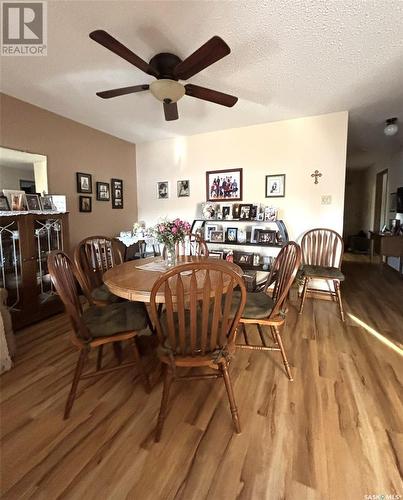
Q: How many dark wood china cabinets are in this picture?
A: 1